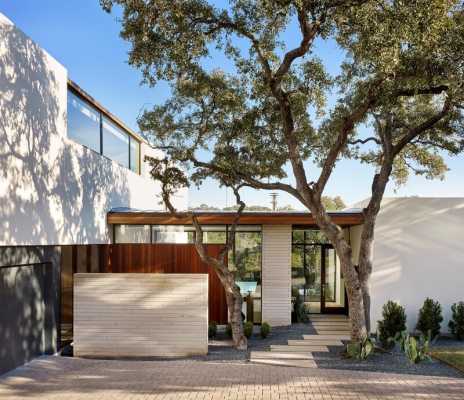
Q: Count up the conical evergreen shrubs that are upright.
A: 3